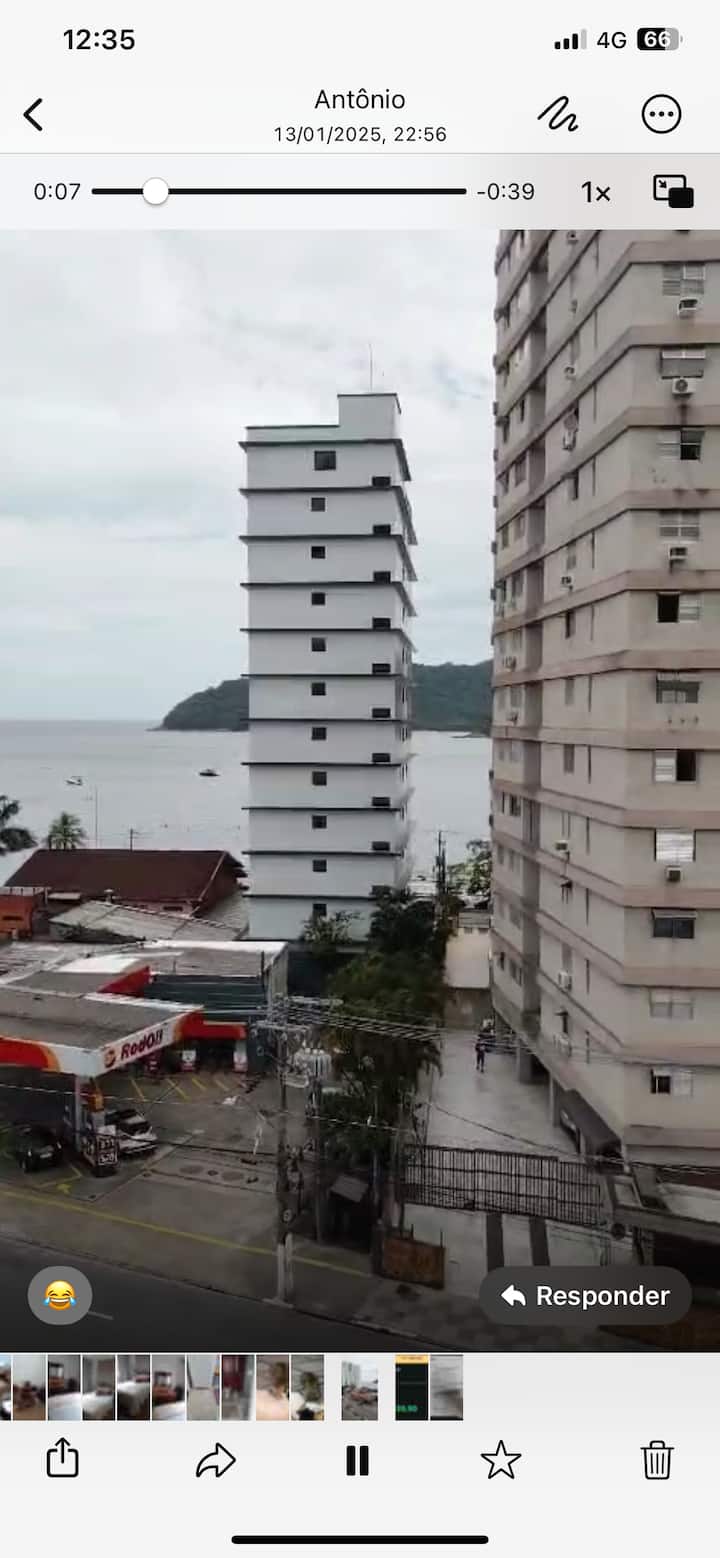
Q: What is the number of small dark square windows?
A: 11